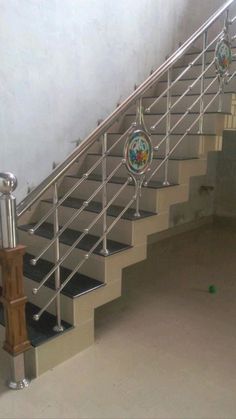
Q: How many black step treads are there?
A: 12